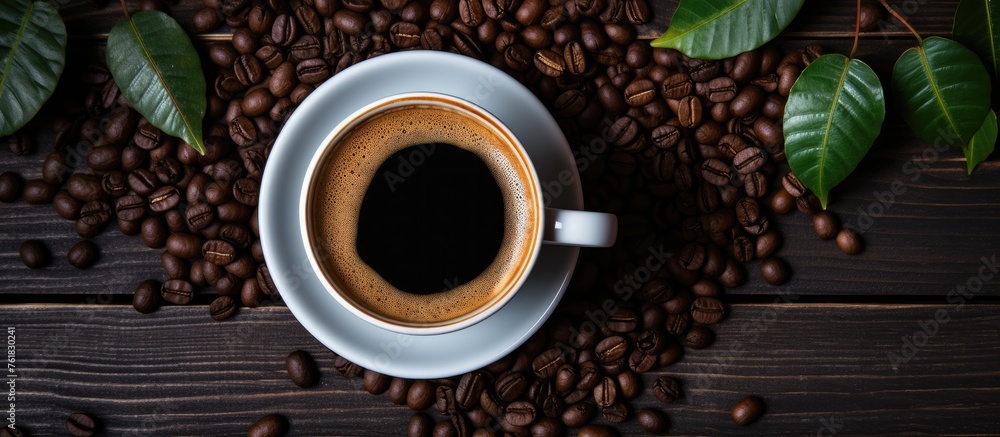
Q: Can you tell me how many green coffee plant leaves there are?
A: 7